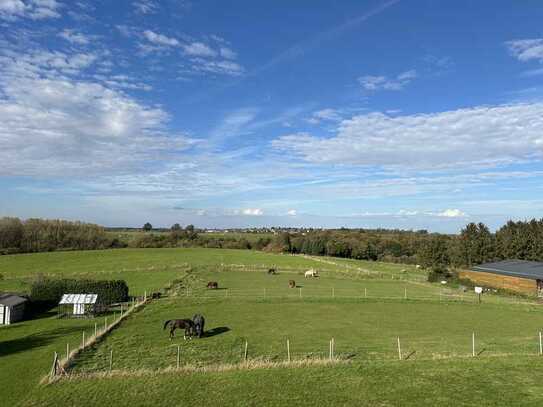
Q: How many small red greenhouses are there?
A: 0